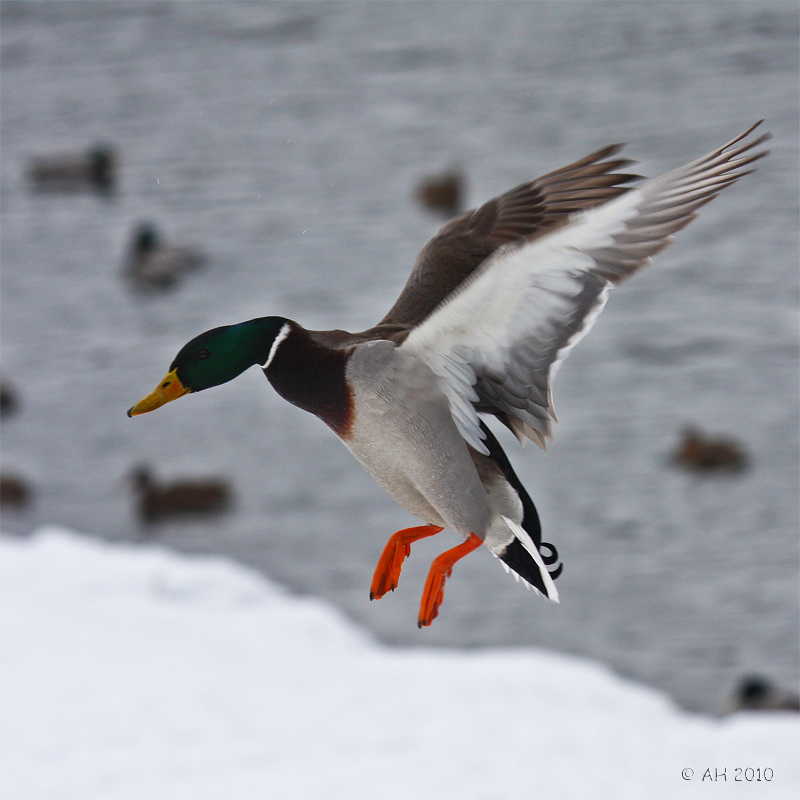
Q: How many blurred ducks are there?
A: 8